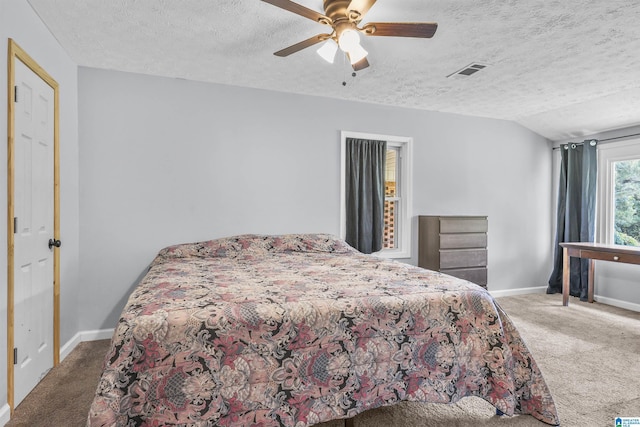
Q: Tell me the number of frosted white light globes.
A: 3